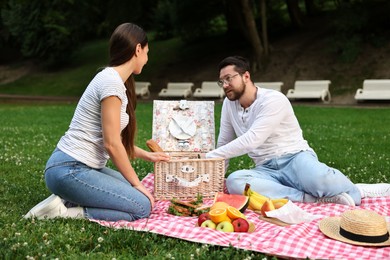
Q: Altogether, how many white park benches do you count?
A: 6